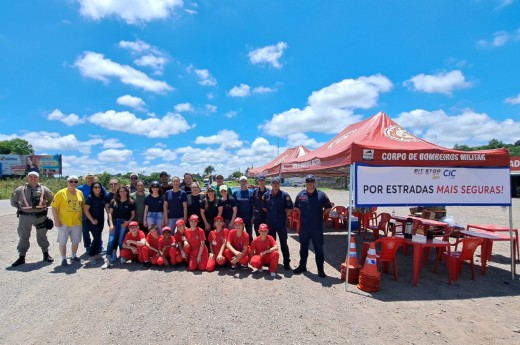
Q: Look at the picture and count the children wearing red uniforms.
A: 8